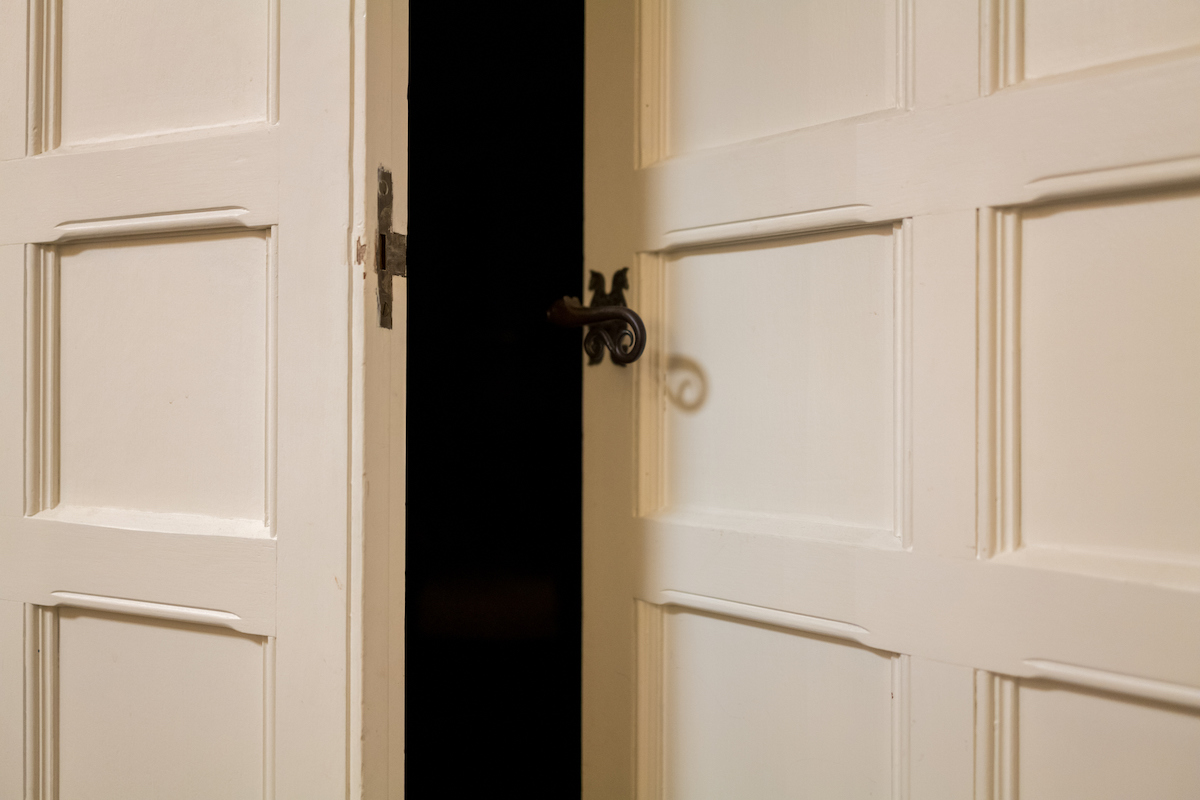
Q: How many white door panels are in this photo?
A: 9